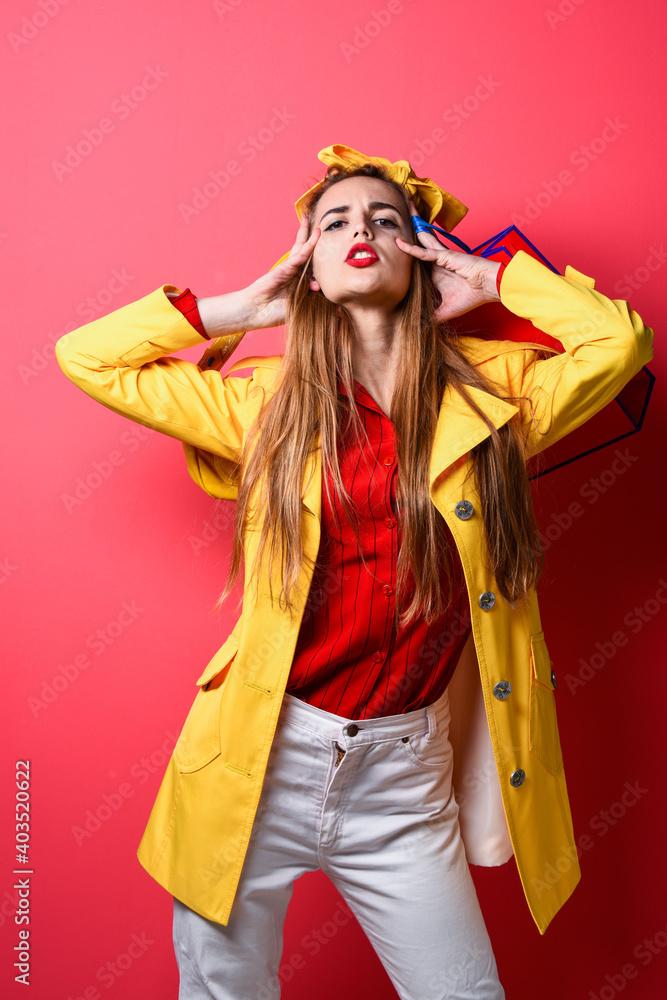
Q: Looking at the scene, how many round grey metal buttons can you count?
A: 4